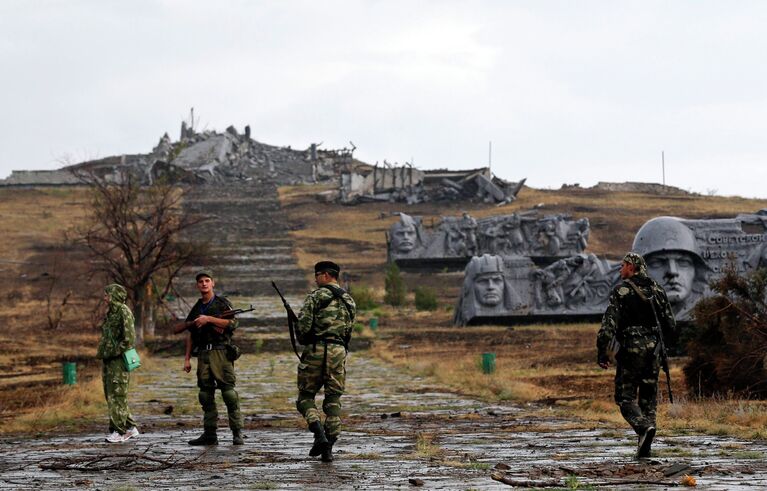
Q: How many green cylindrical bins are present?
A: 3